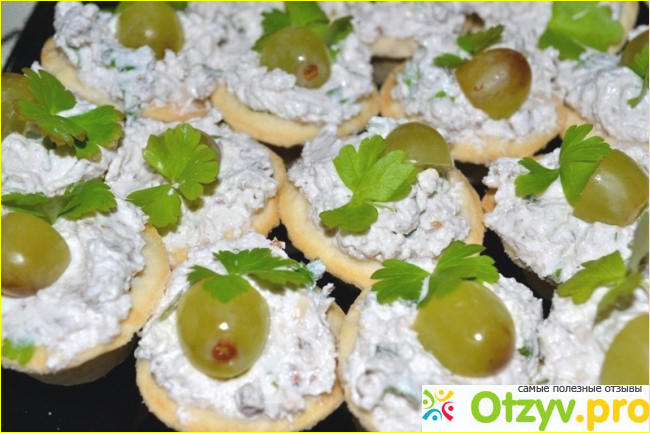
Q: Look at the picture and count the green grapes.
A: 12